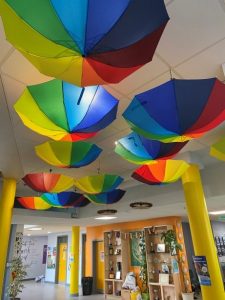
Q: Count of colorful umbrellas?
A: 12